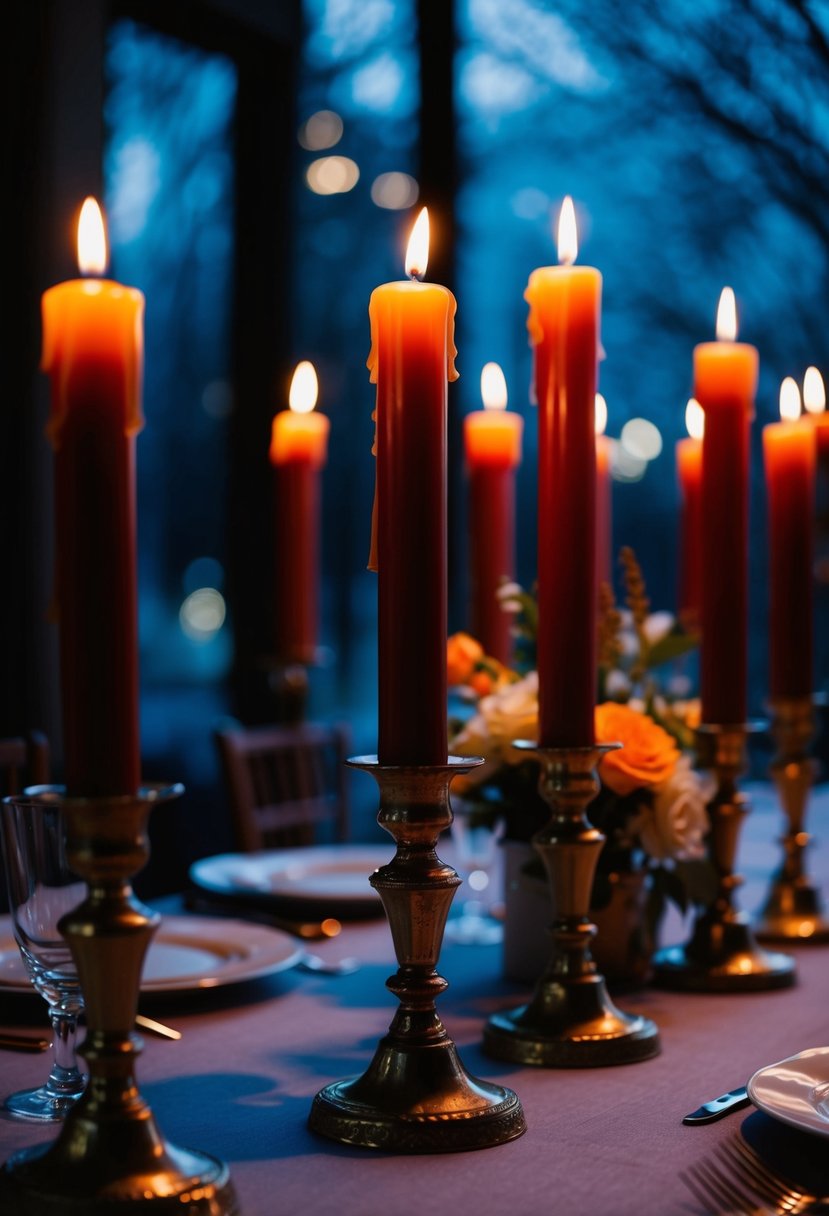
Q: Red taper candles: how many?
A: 10